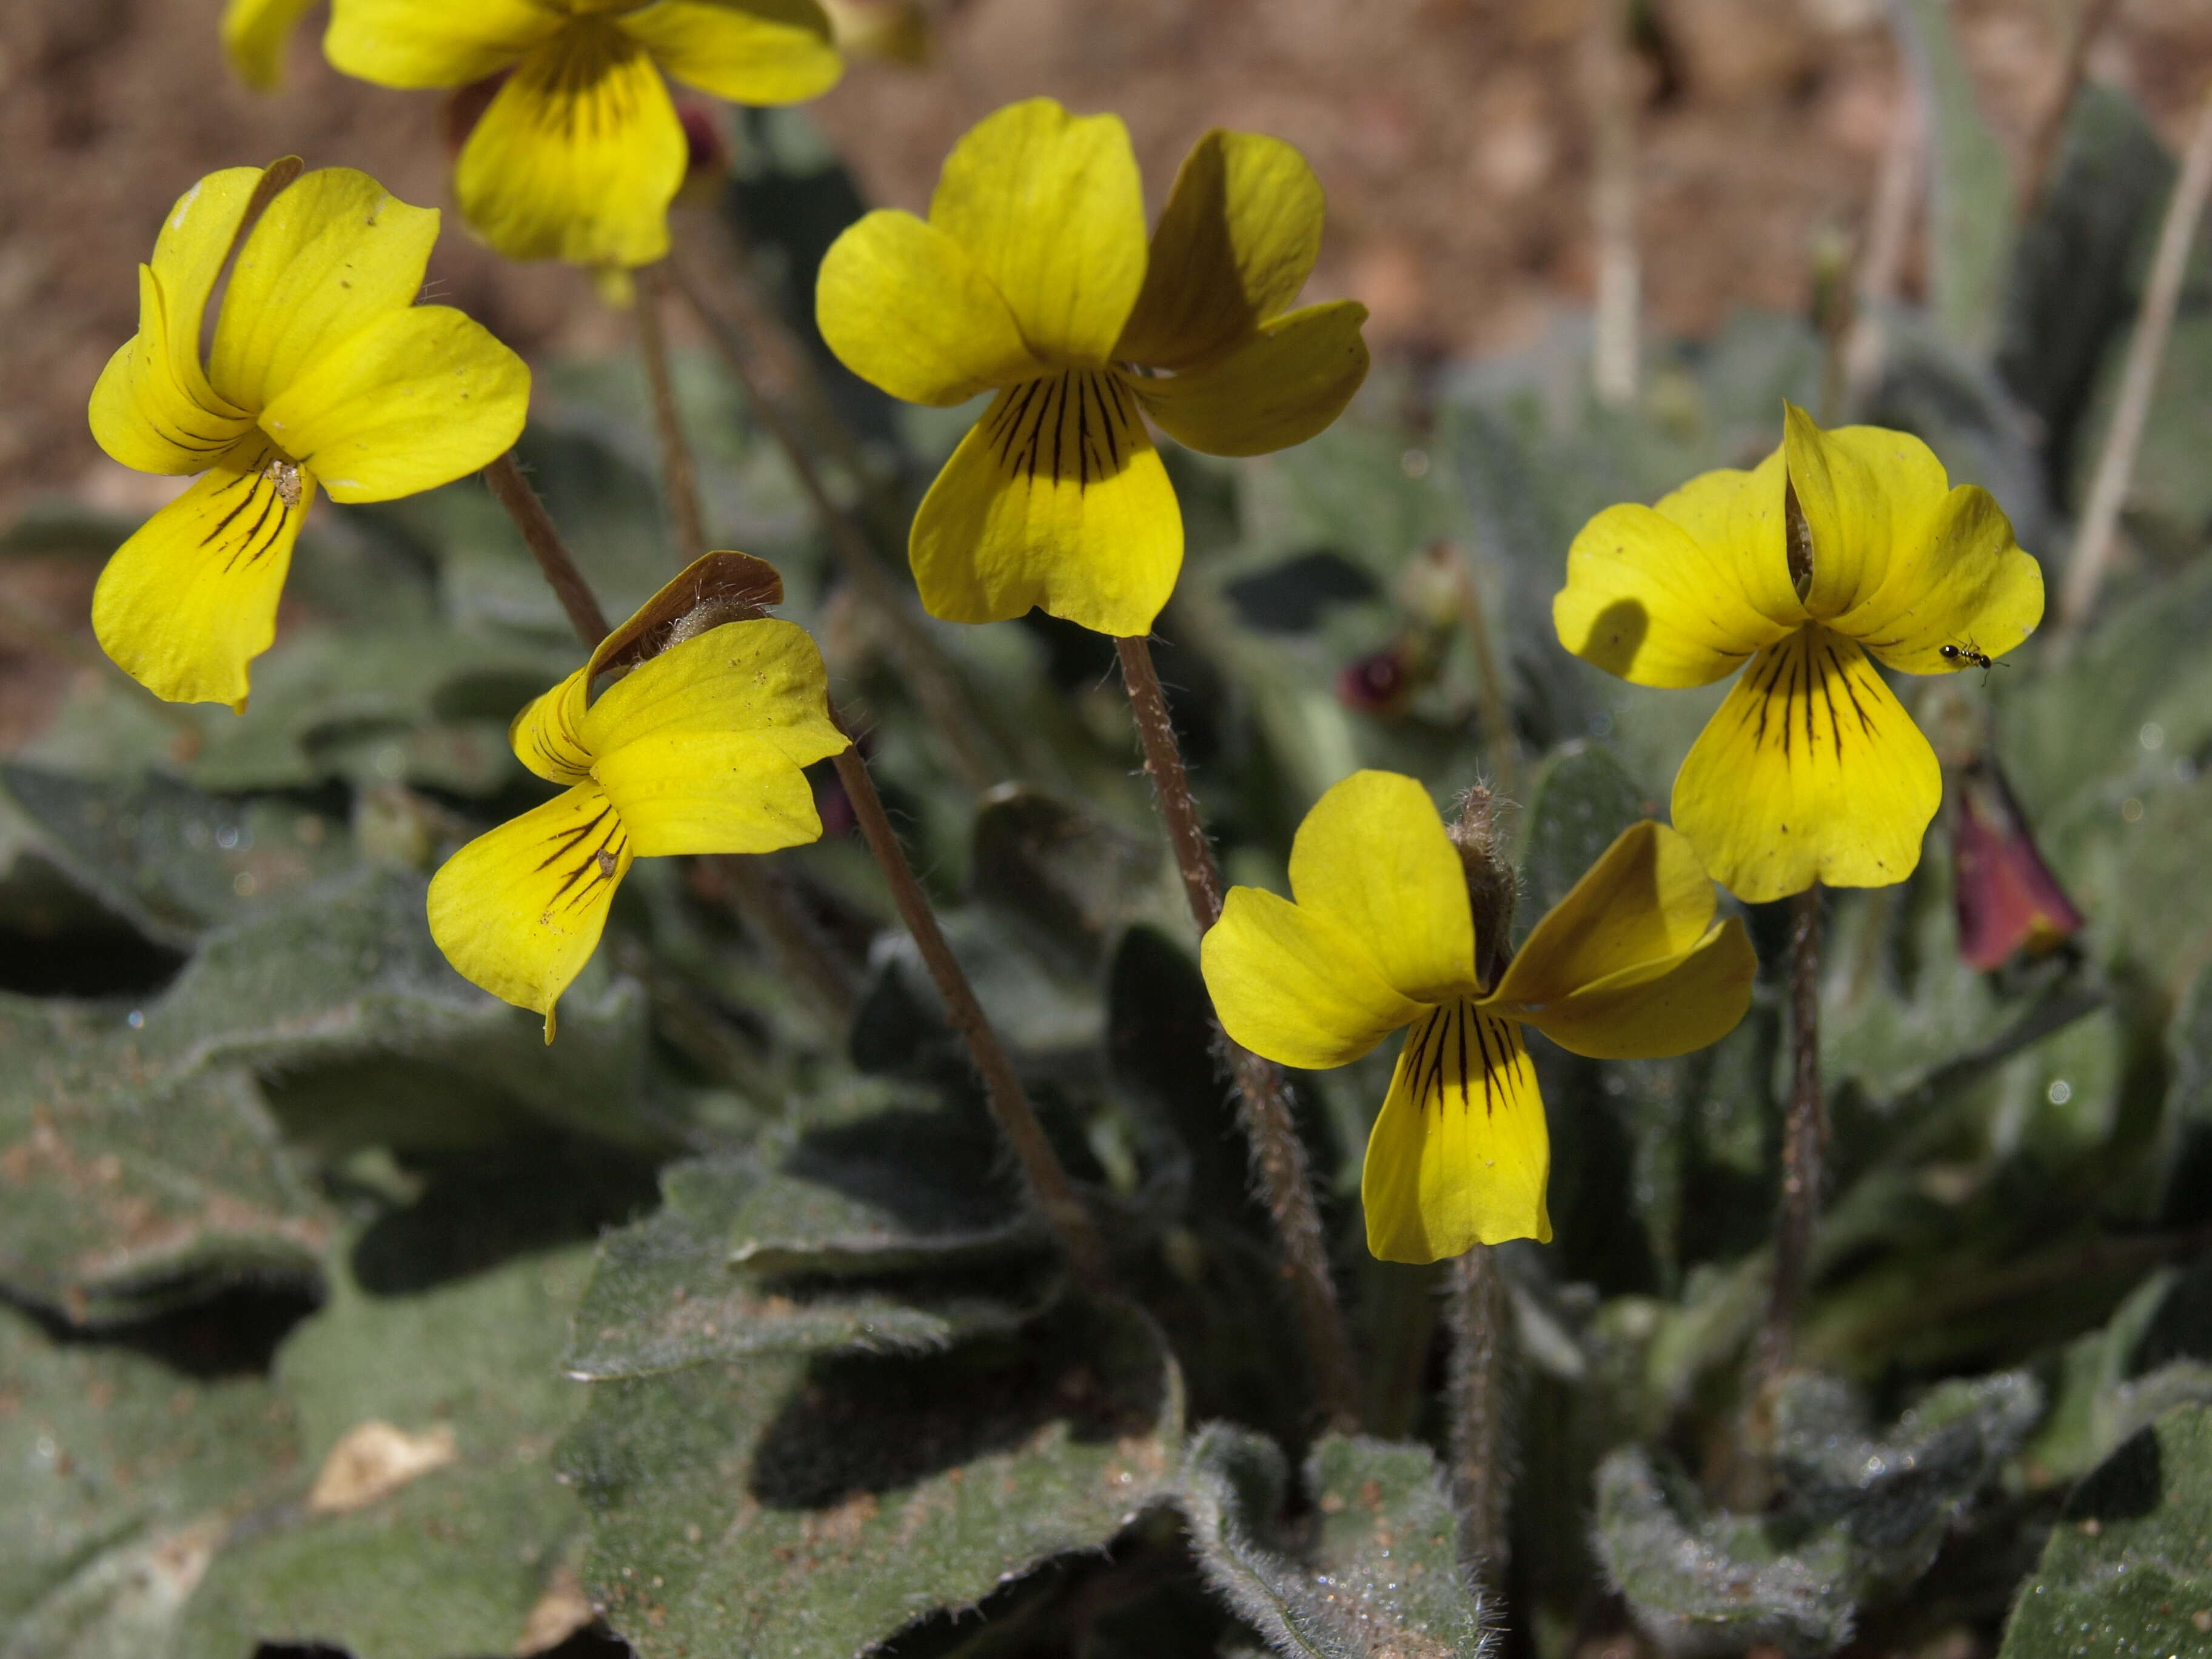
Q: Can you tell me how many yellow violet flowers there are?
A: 6